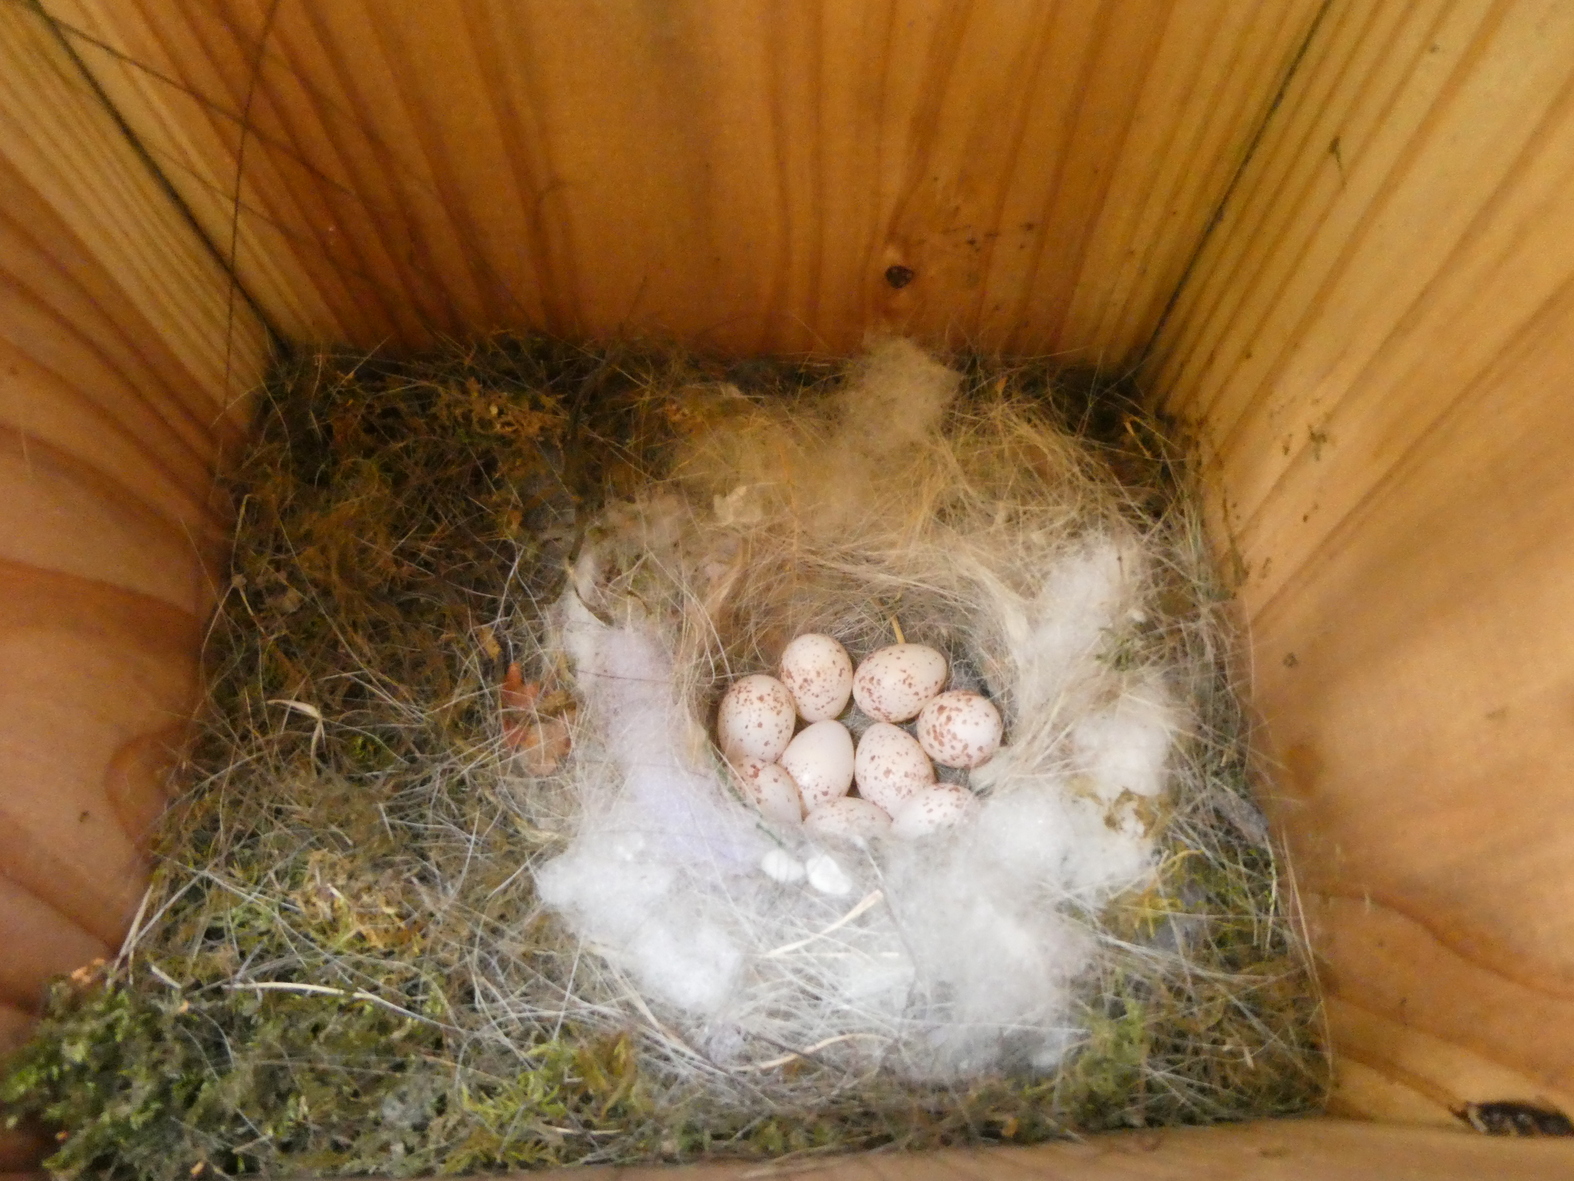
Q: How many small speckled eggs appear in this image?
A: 9